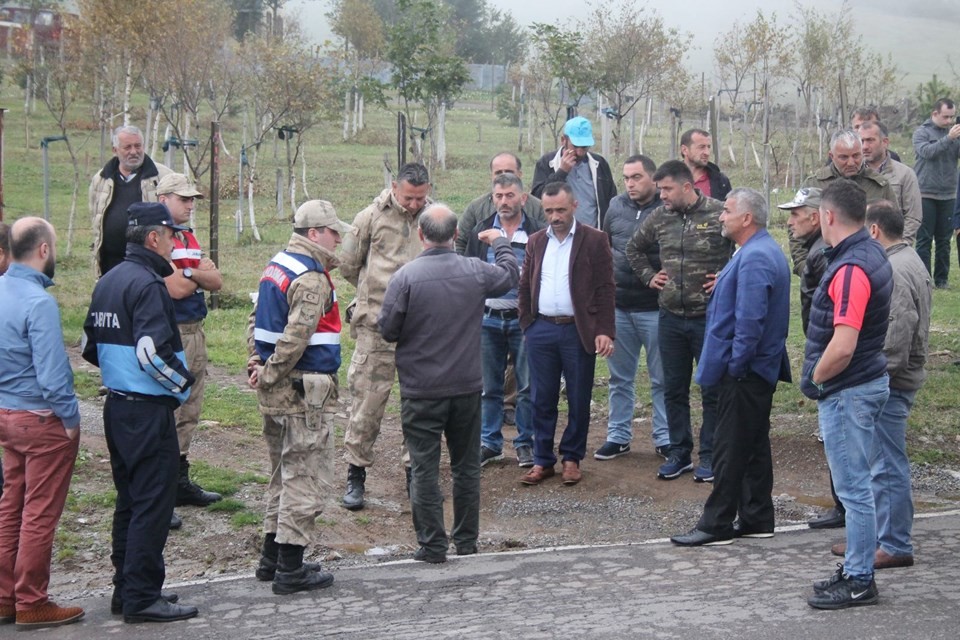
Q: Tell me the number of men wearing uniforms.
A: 4